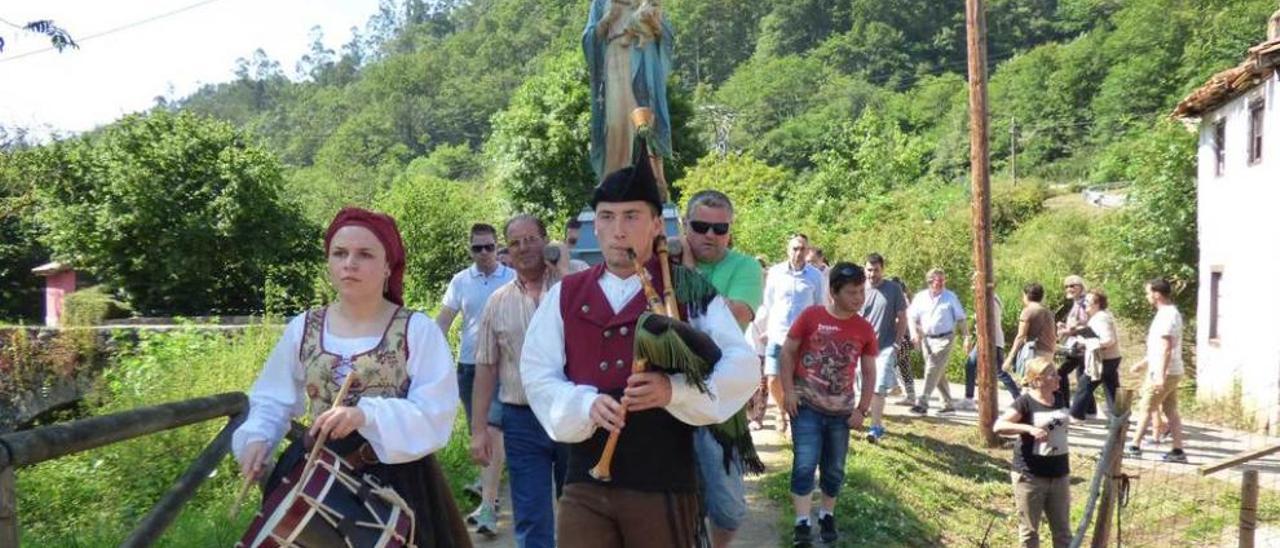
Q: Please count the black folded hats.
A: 1